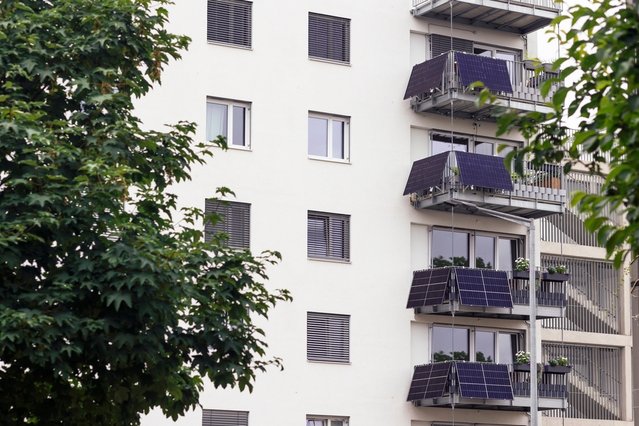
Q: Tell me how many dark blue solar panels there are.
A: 8